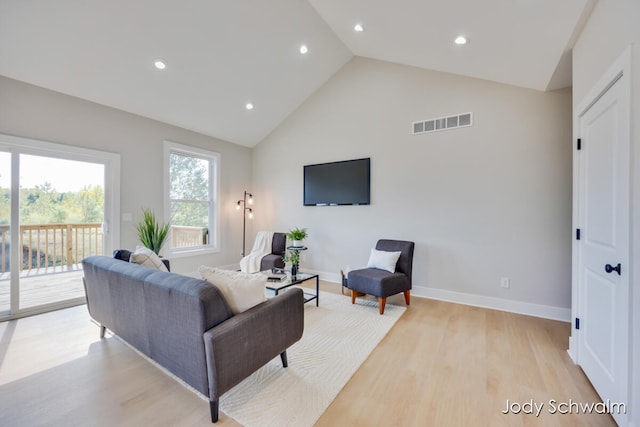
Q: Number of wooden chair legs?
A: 3